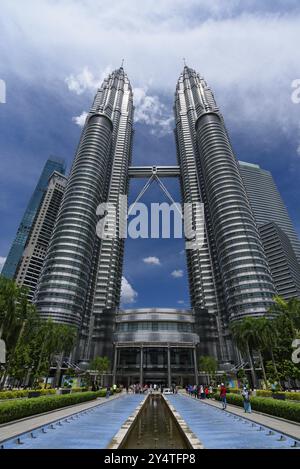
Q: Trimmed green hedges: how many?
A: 2